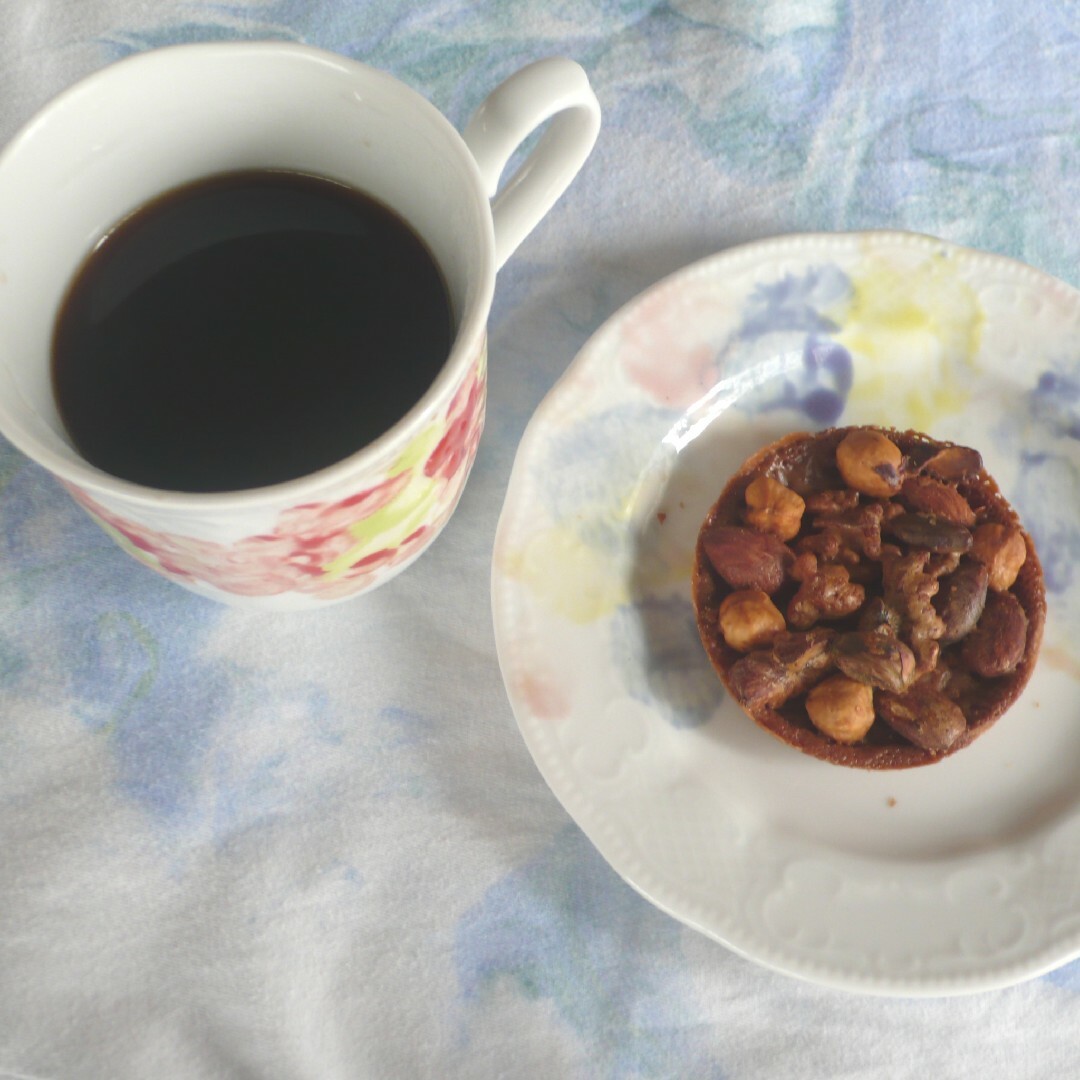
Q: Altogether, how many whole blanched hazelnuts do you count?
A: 5